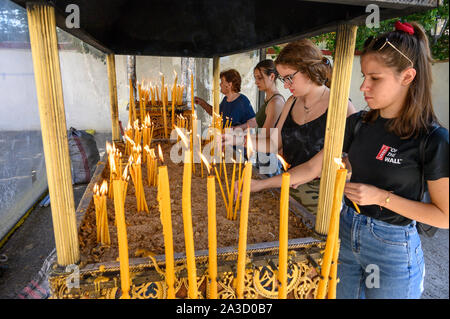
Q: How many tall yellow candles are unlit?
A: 0